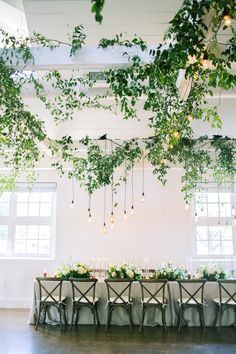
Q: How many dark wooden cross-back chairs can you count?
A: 6